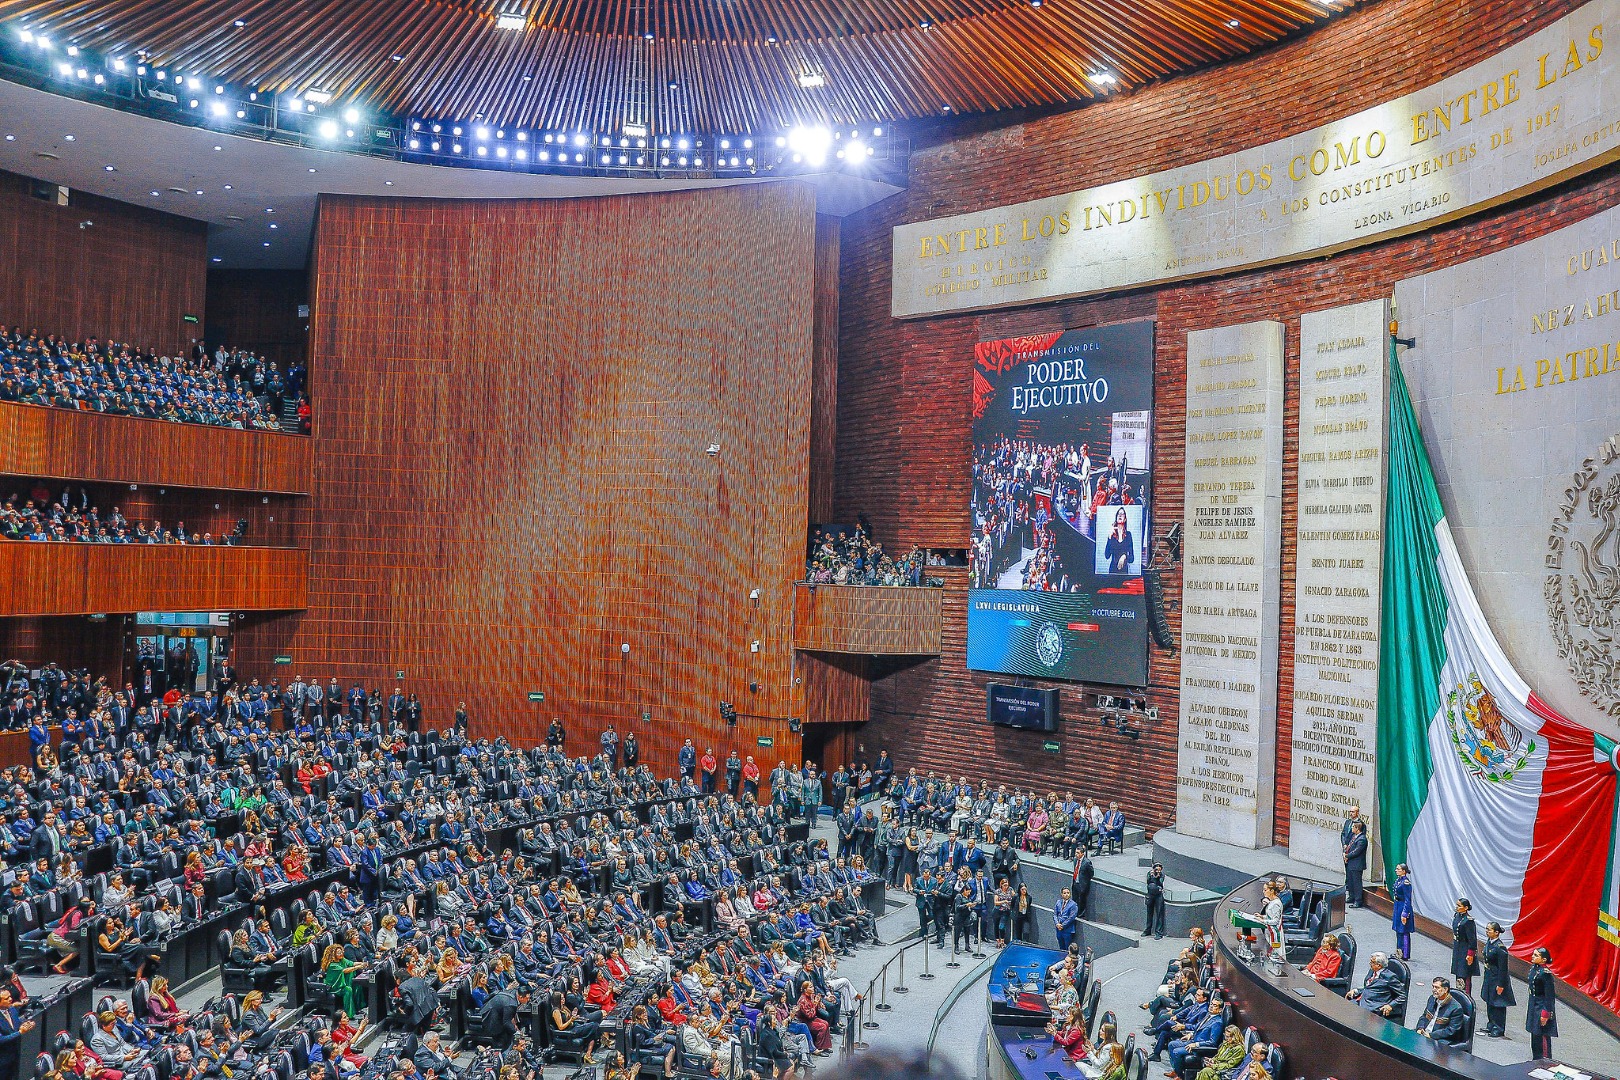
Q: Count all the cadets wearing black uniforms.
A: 3